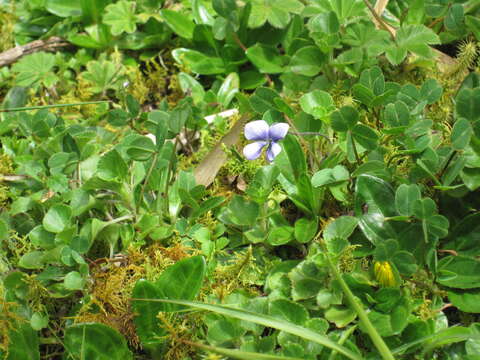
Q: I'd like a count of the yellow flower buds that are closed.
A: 1